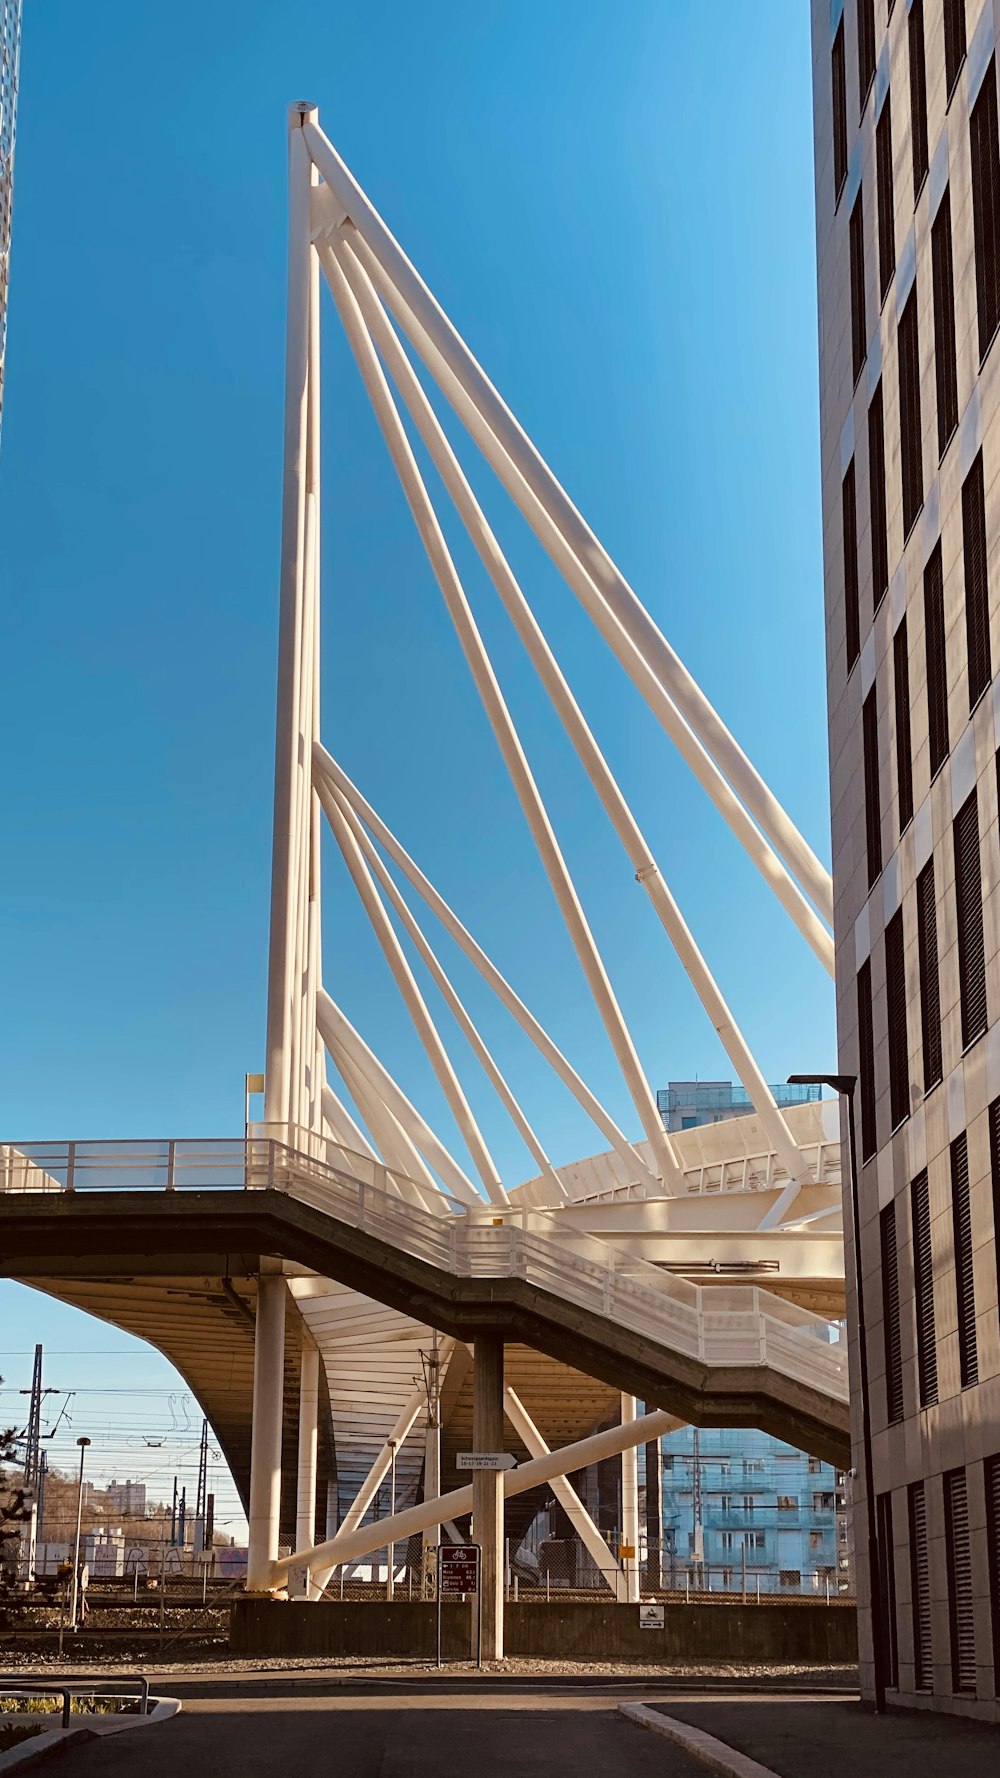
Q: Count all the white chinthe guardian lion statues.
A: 0